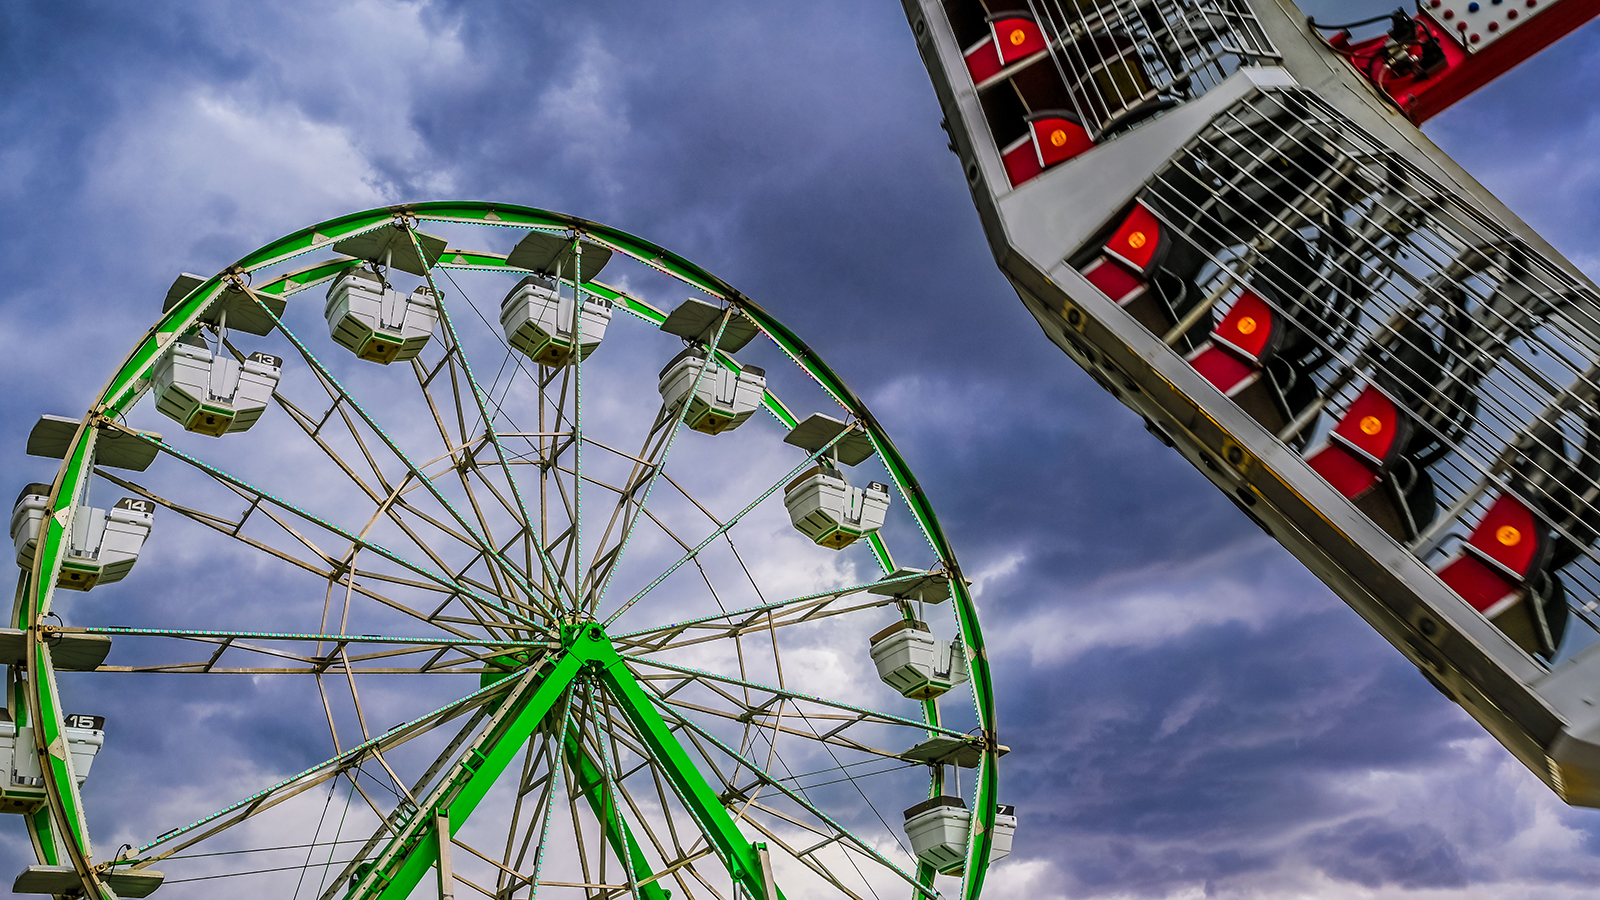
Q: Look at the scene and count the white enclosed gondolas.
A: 9